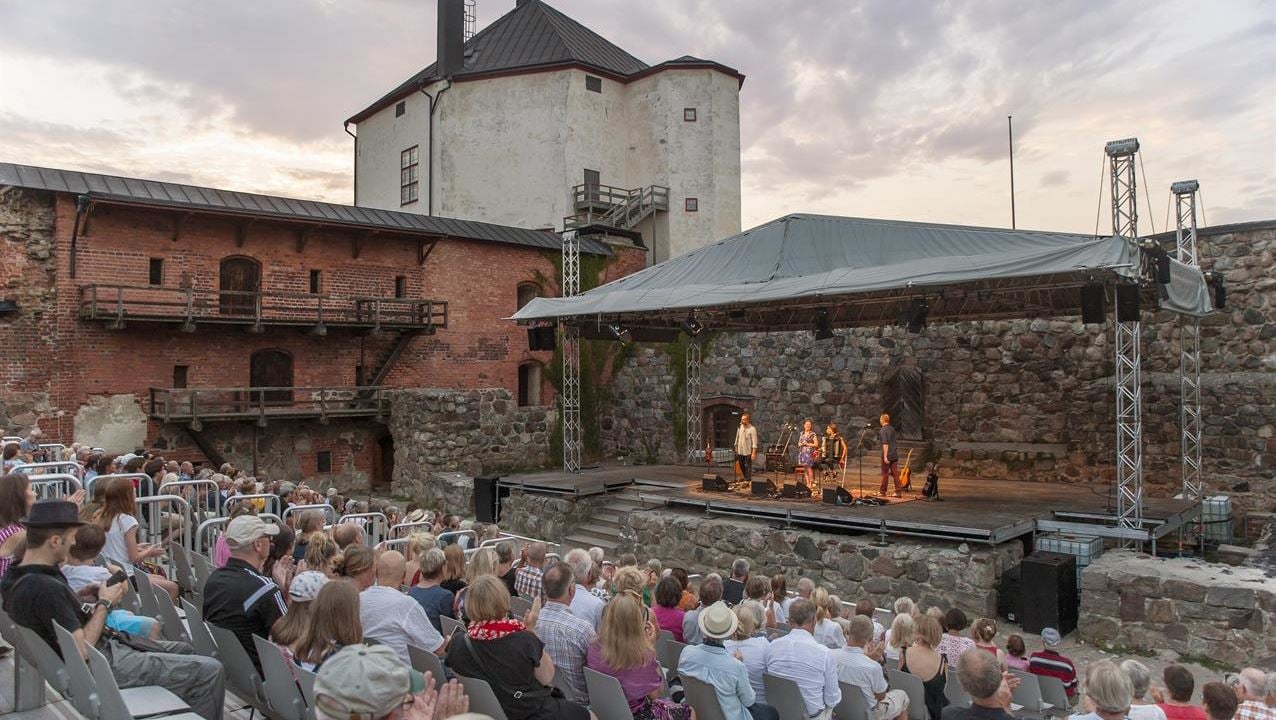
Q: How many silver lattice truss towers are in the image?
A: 4